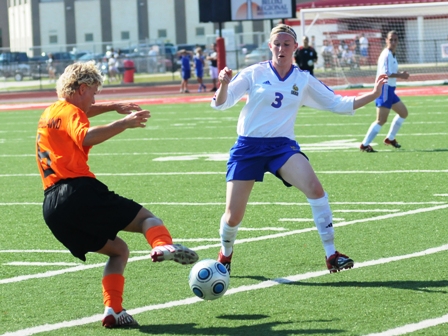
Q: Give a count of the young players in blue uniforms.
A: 2